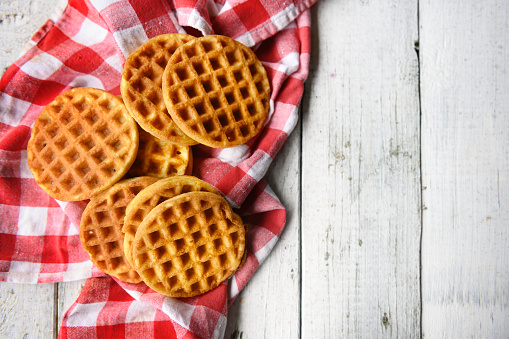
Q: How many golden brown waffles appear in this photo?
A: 7